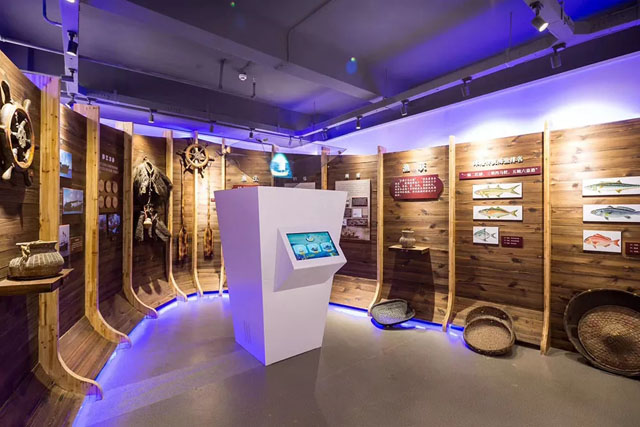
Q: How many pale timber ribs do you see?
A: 11